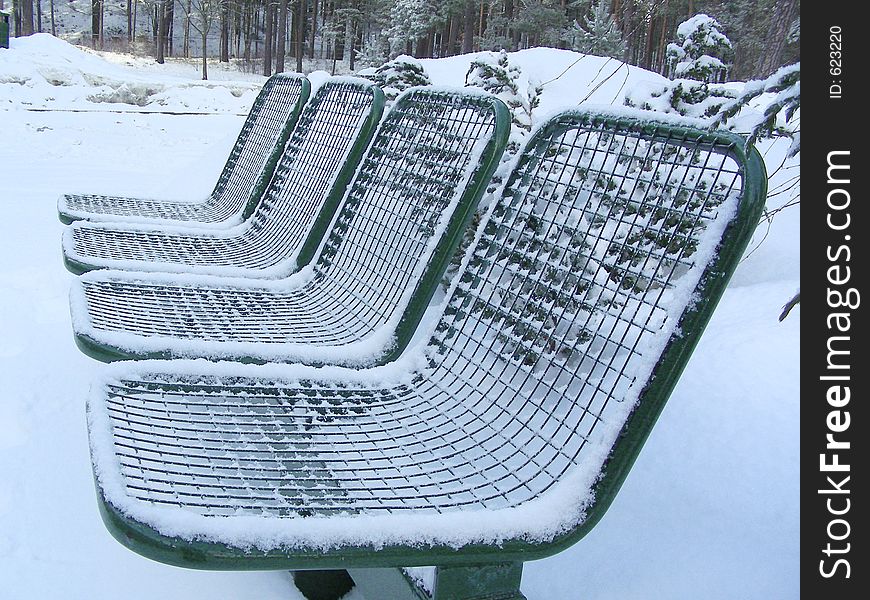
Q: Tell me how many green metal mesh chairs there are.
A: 4